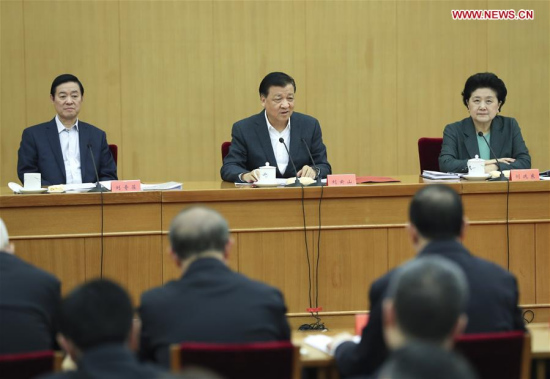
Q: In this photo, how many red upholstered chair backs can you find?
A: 6